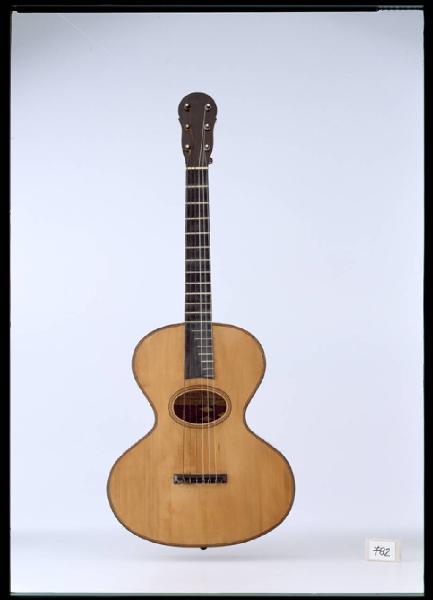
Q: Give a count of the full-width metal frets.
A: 12